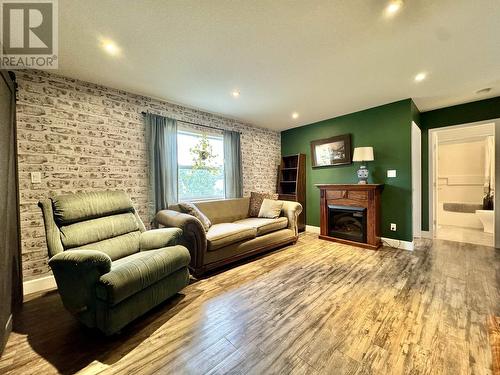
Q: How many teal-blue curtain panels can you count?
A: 2